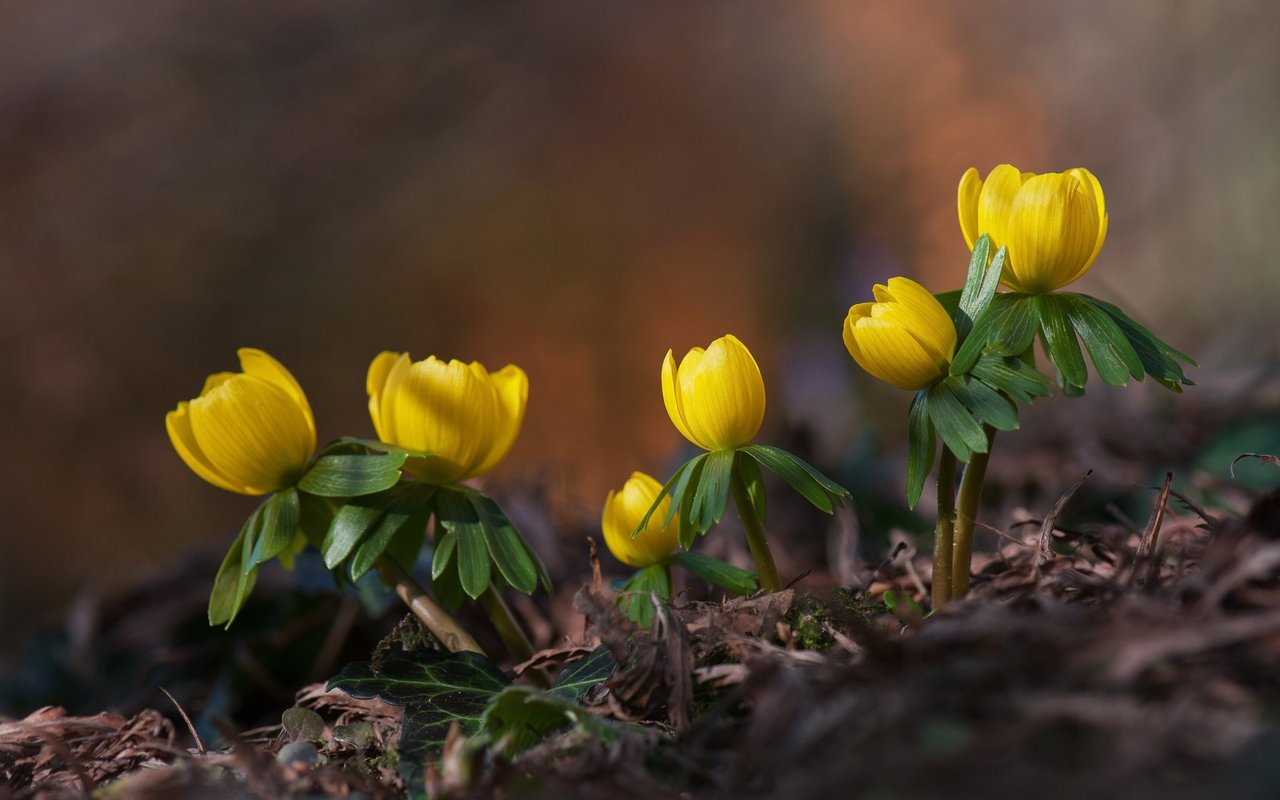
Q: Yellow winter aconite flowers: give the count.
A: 6